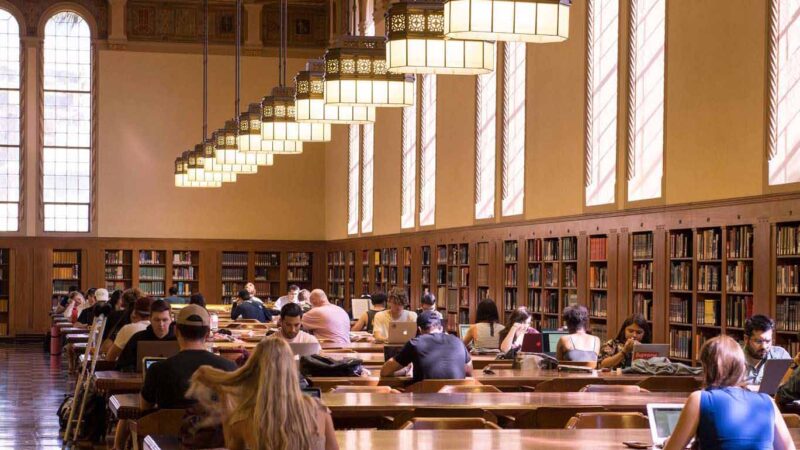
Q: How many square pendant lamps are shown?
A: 10